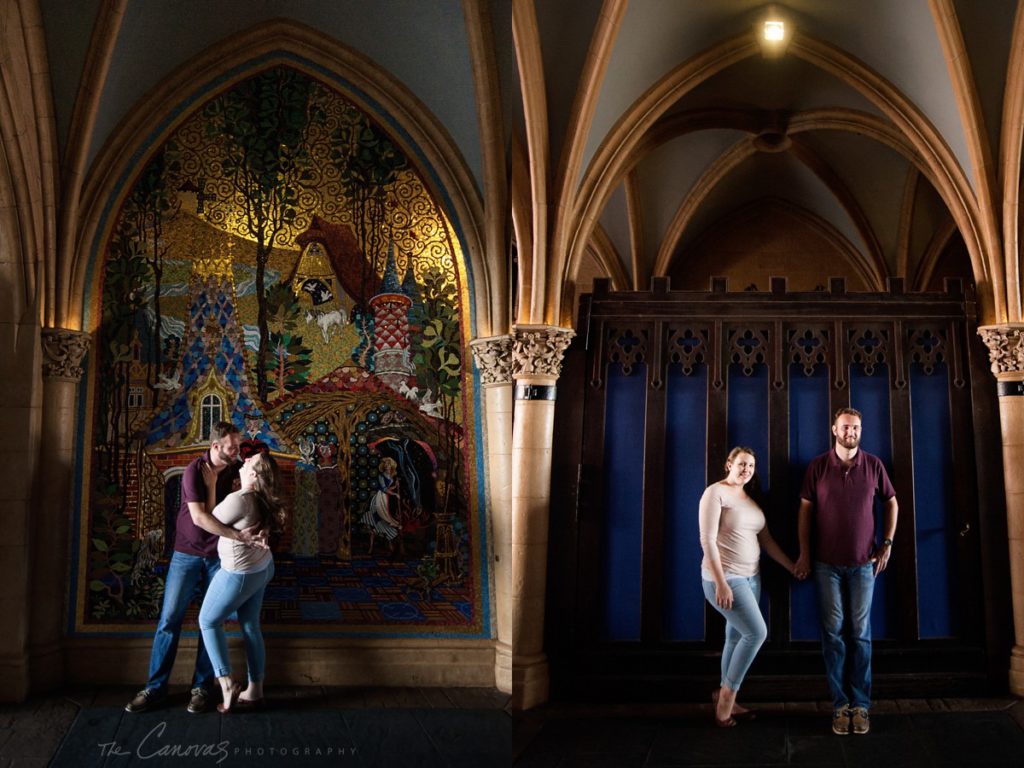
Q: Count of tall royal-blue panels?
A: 6